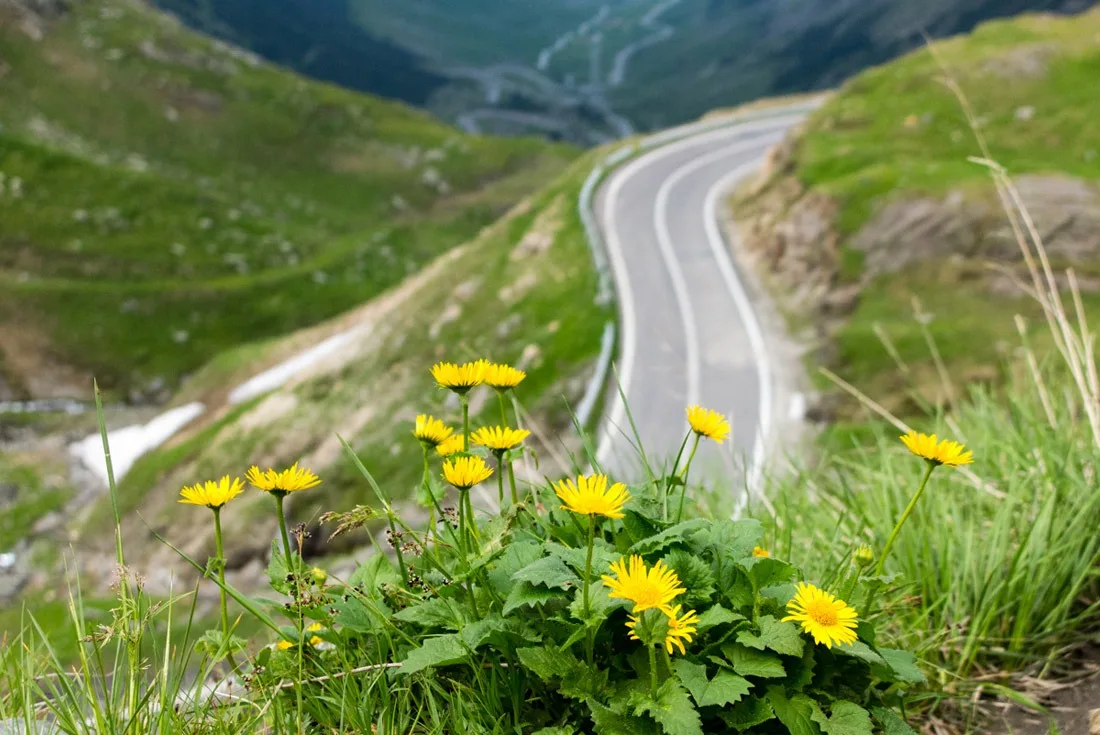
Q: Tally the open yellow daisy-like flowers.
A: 14